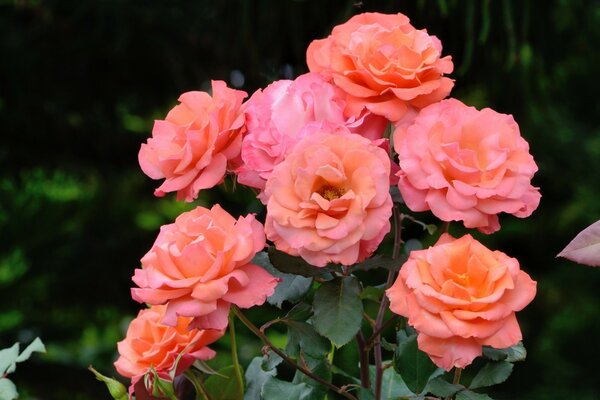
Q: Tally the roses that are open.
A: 8